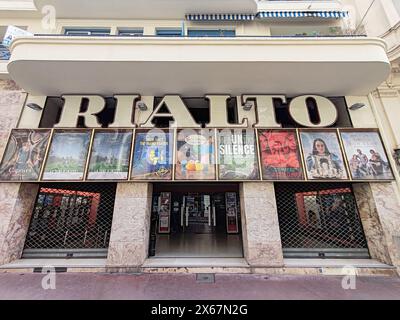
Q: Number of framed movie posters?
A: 9